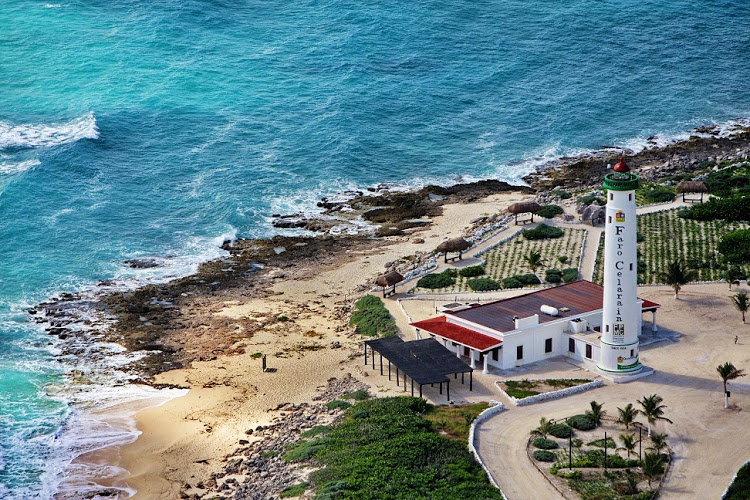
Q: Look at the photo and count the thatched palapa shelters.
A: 4